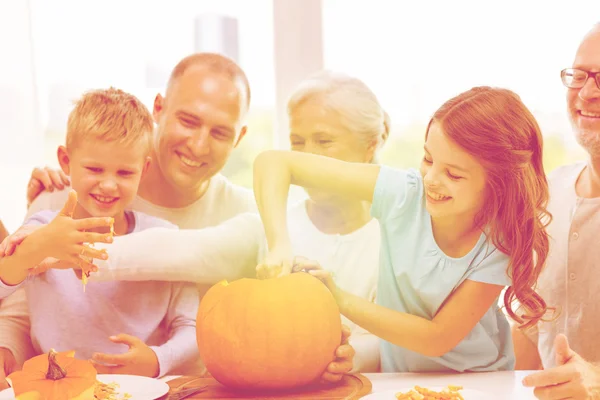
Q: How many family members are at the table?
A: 5